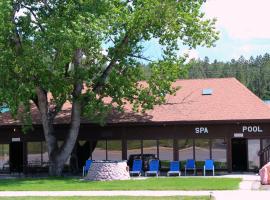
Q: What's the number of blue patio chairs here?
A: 6